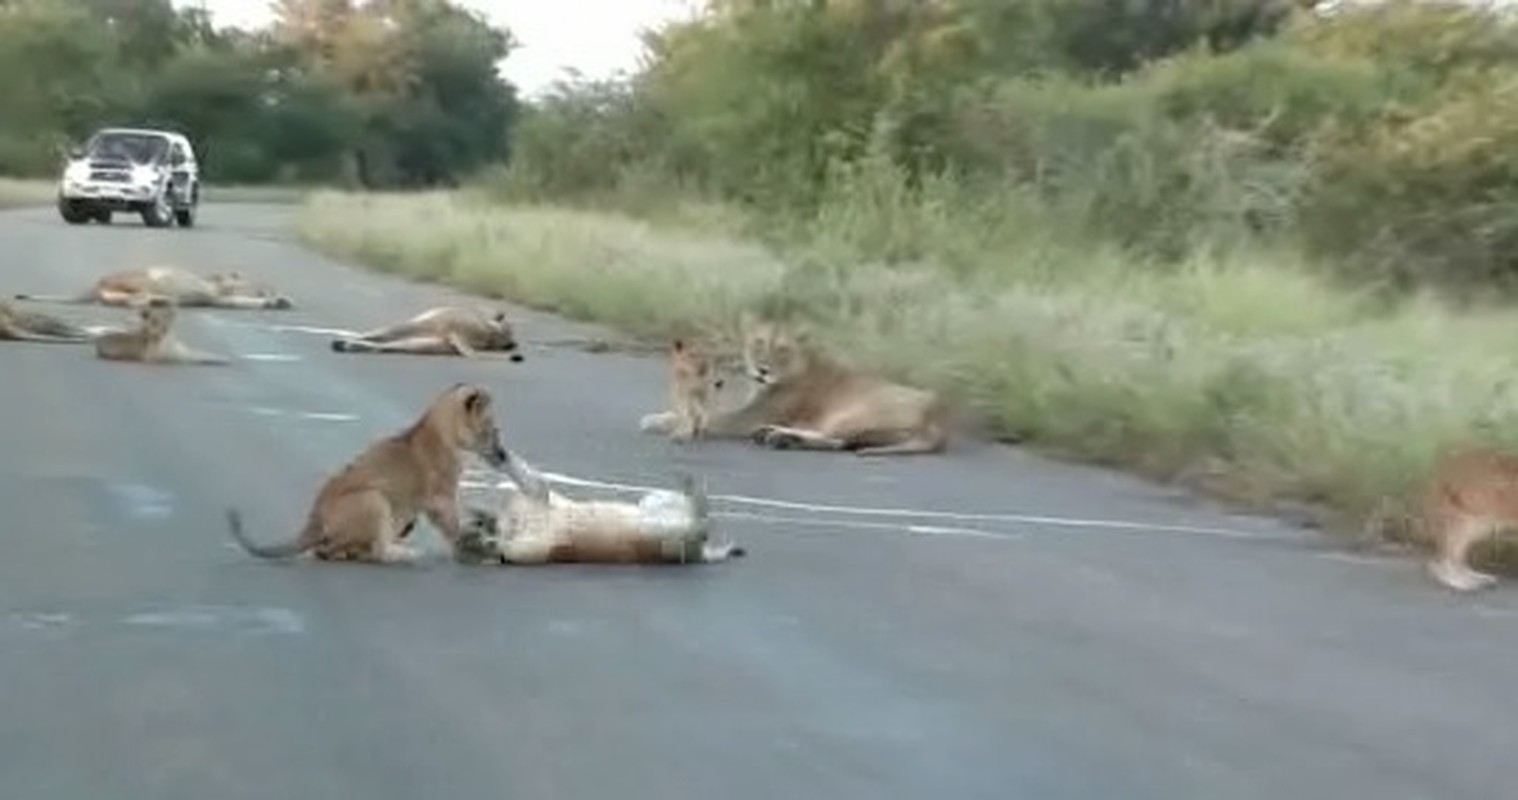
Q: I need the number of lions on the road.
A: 9